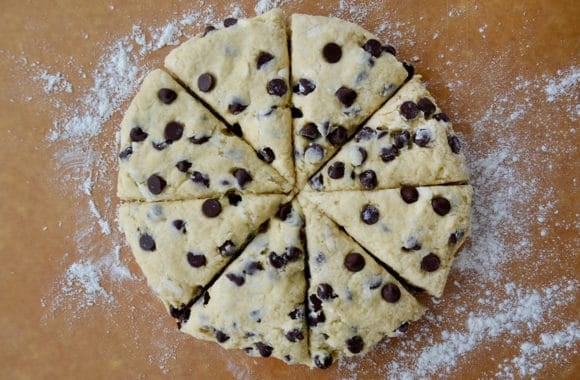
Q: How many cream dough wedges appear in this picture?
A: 8